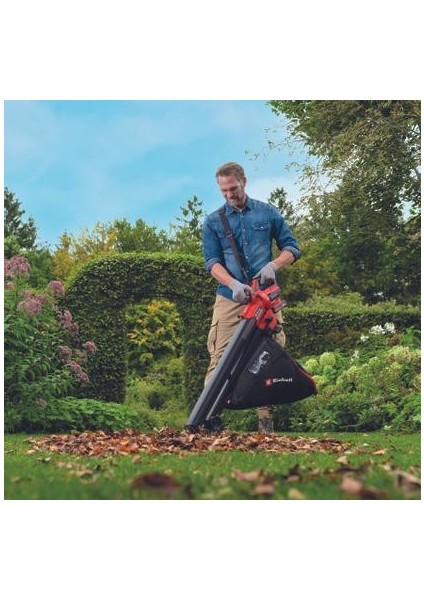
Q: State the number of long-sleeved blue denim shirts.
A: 1